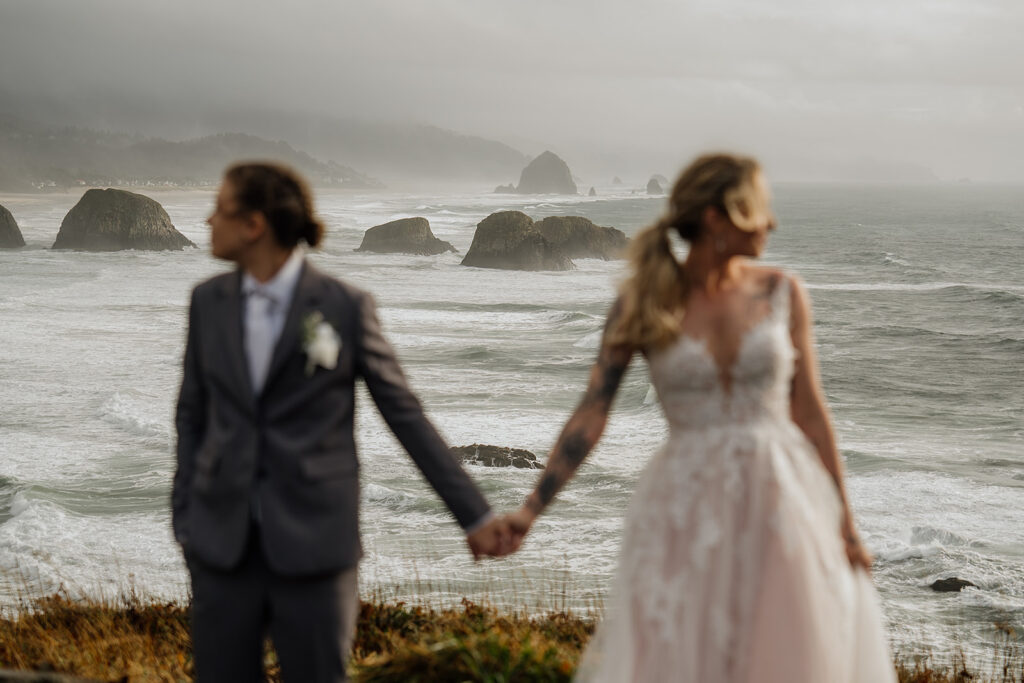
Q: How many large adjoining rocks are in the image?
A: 2